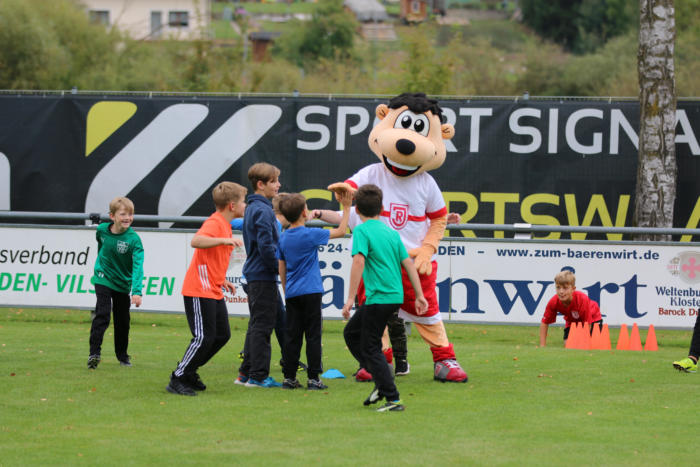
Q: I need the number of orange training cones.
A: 8